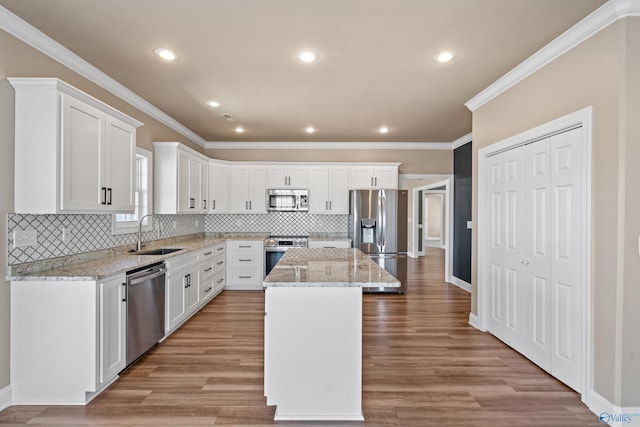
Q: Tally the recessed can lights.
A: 7